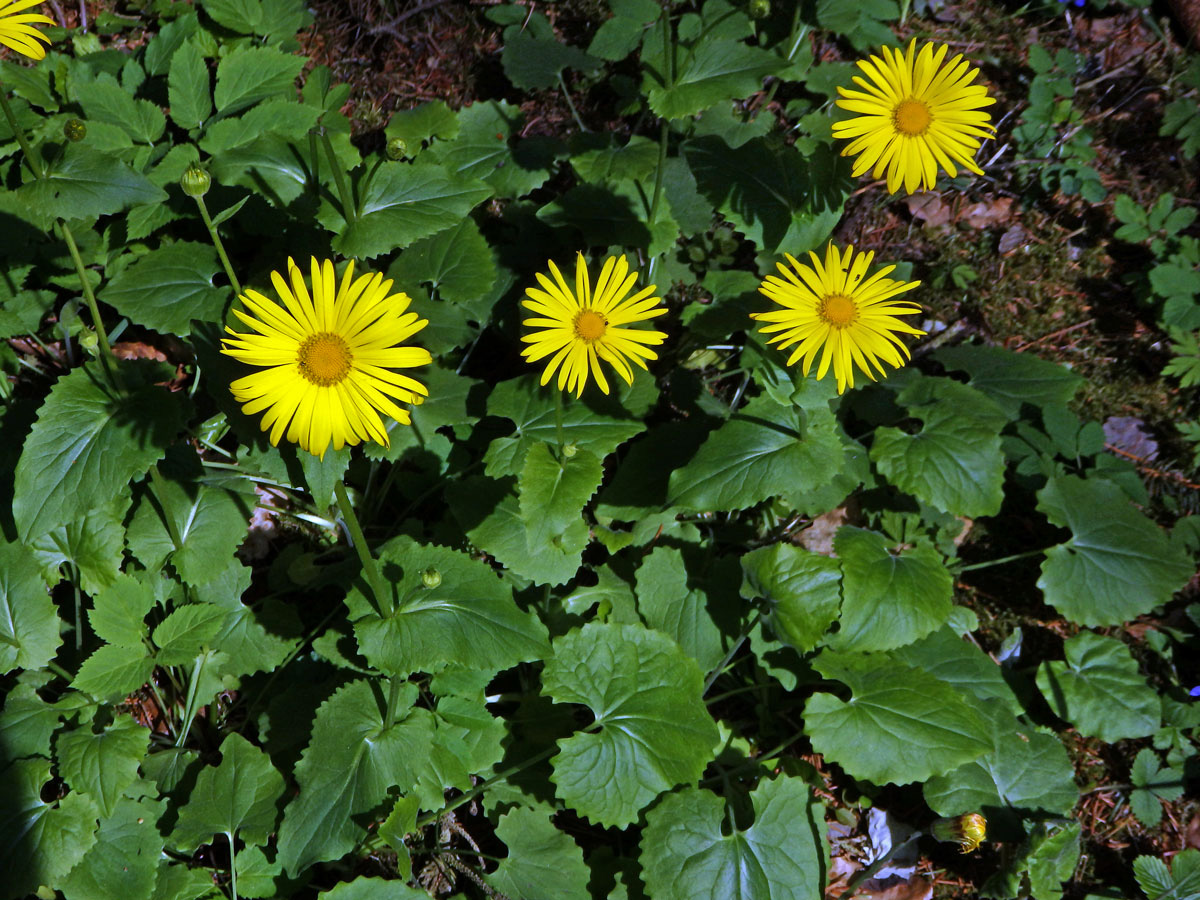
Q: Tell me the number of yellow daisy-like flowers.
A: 5